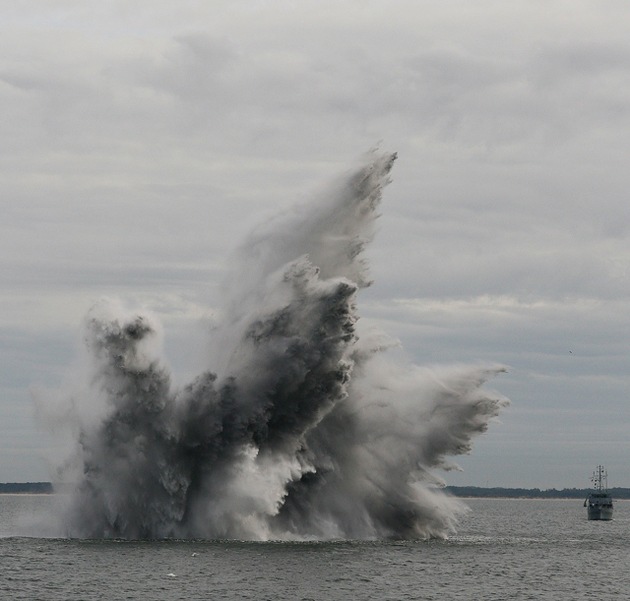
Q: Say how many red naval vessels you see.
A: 0